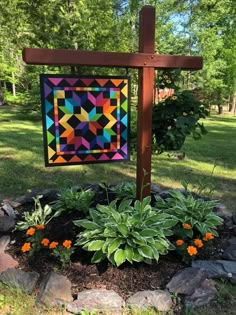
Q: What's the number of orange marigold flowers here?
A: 11